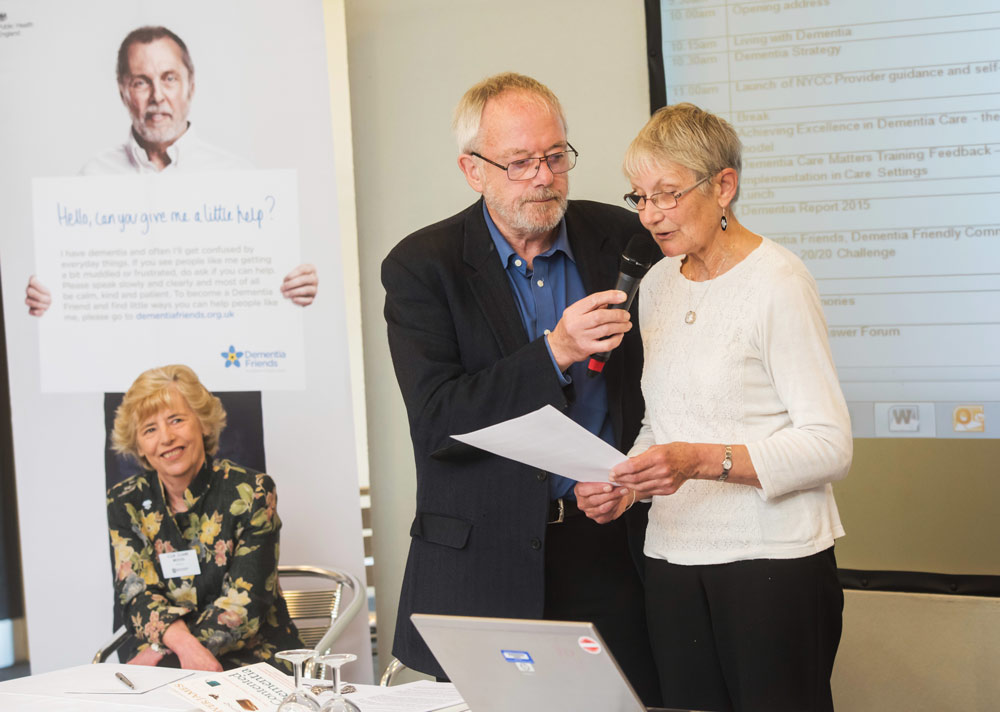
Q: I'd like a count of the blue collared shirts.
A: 1